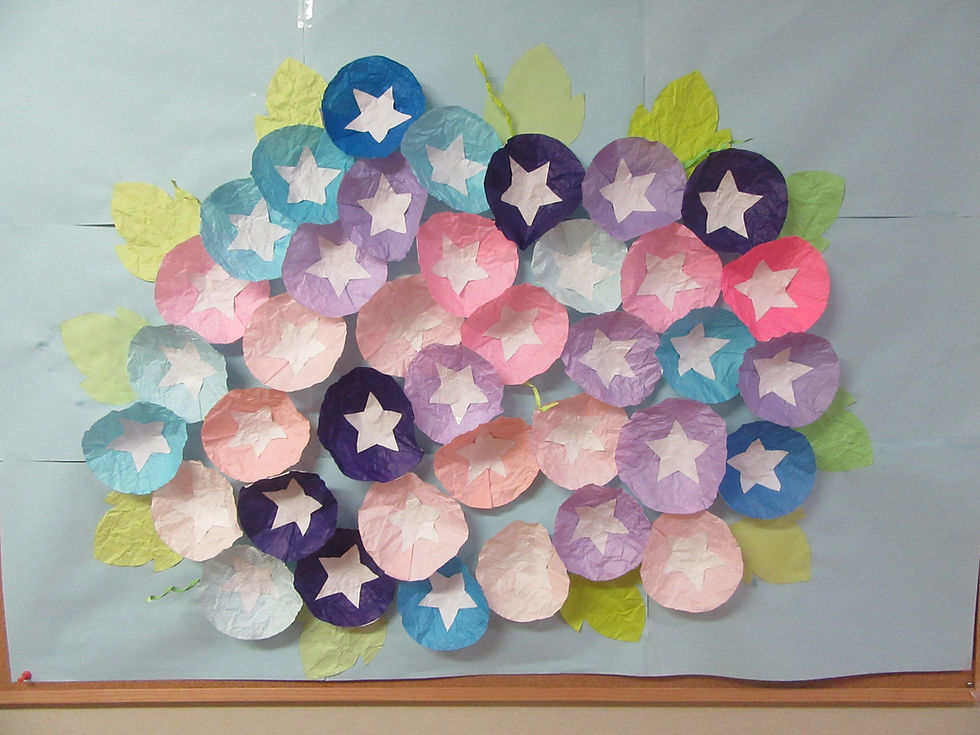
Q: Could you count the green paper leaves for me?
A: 11